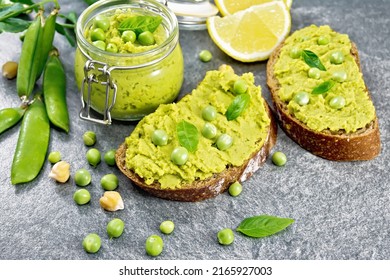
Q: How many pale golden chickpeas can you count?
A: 3